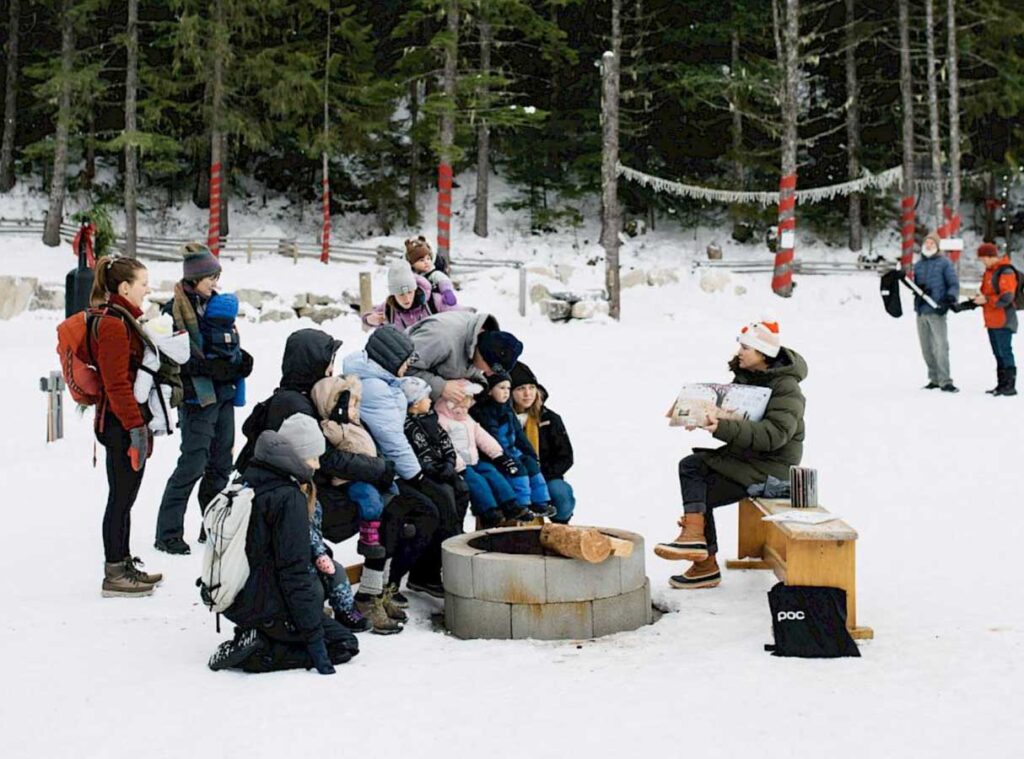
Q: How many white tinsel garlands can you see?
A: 1